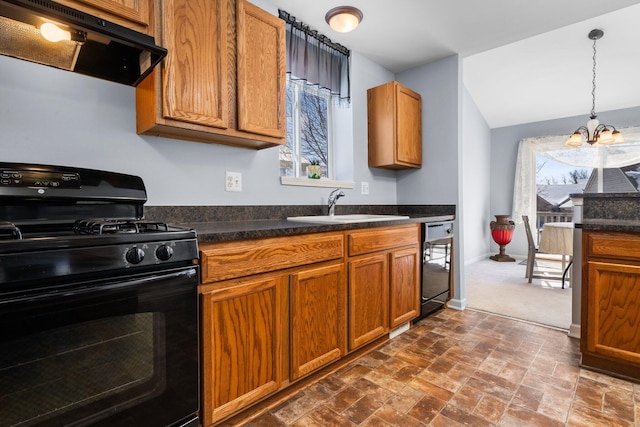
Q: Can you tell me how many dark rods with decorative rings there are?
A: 1